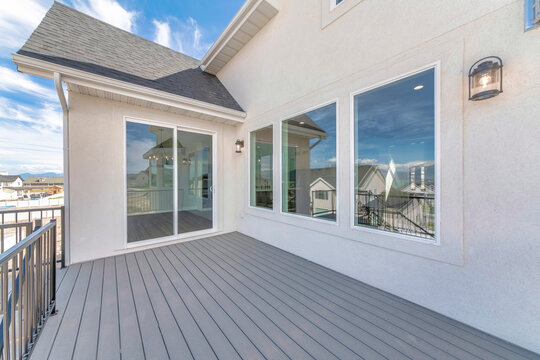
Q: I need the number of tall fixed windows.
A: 3